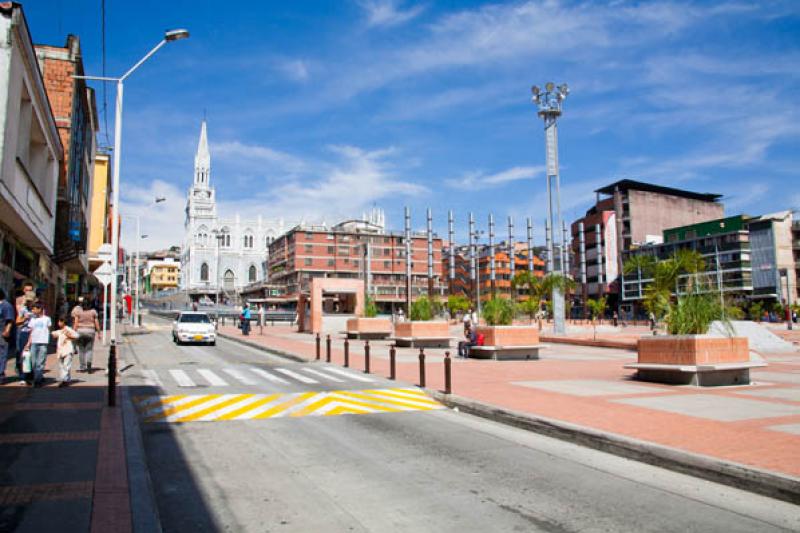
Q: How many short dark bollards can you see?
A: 8